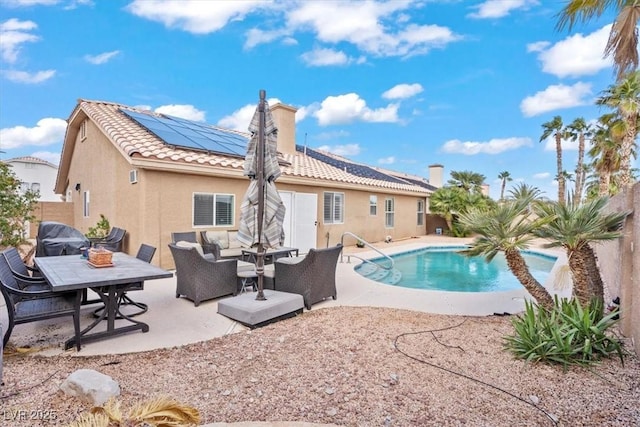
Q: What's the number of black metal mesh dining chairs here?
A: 5